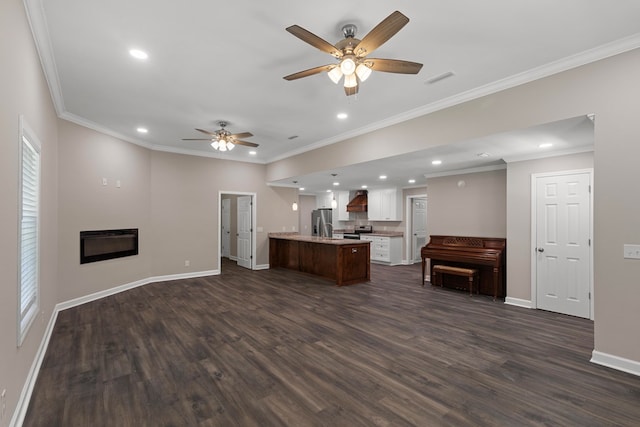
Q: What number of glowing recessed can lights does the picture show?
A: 12